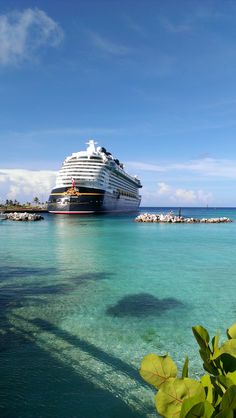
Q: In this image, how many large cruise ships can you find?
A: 1